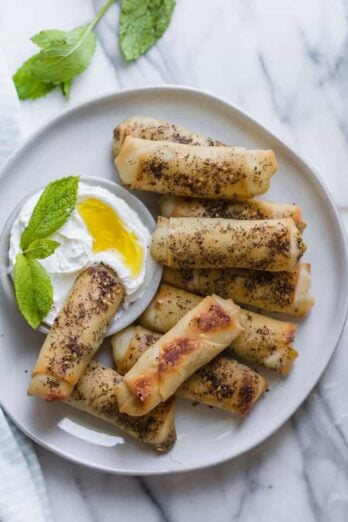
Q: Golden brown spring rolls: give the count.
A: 10